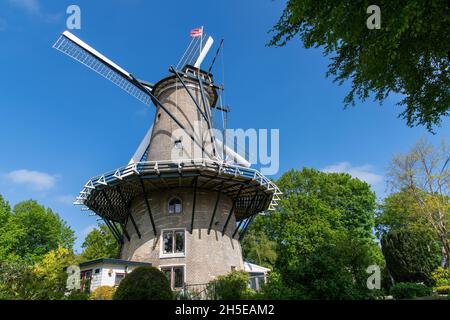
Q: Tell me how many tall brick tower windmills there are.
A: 1